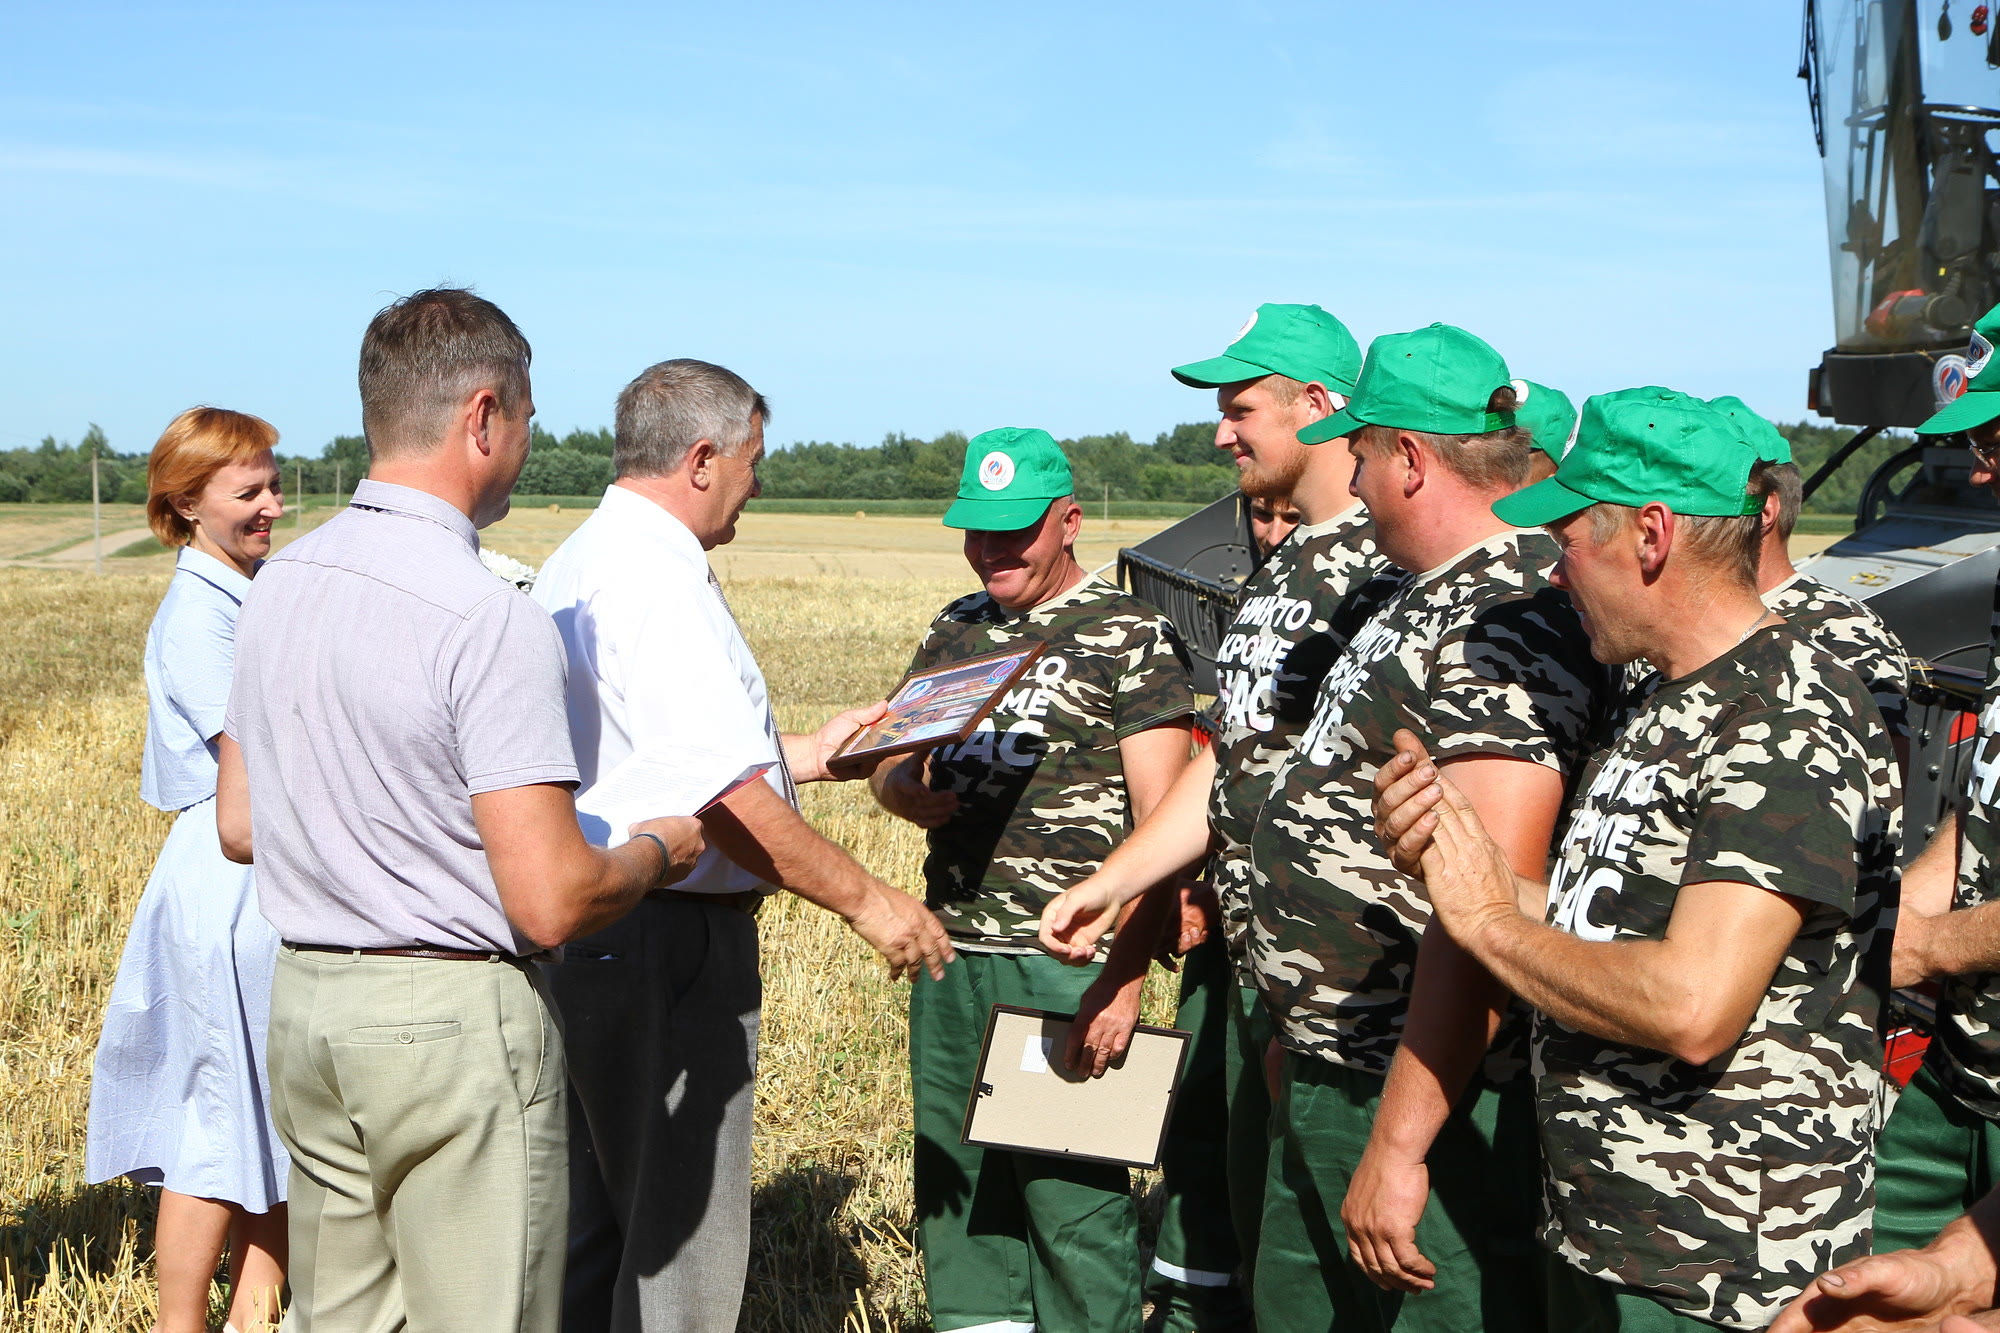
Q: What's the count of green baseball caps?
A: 7